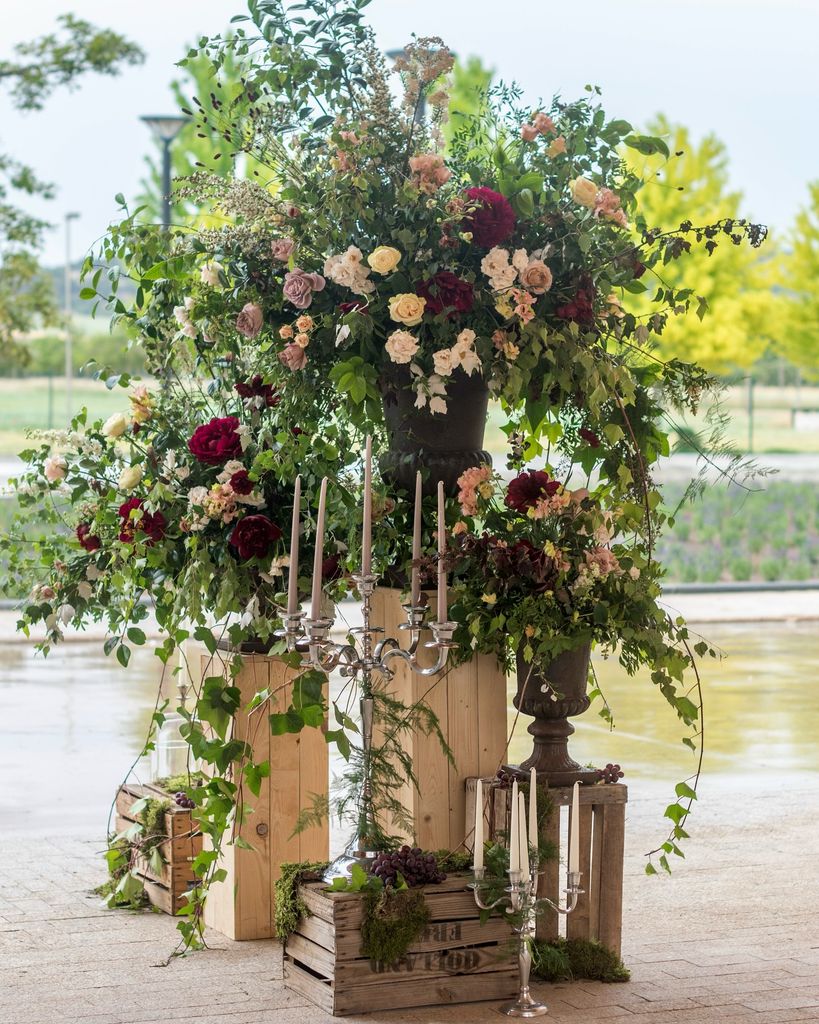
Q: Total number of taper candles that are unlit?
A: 11